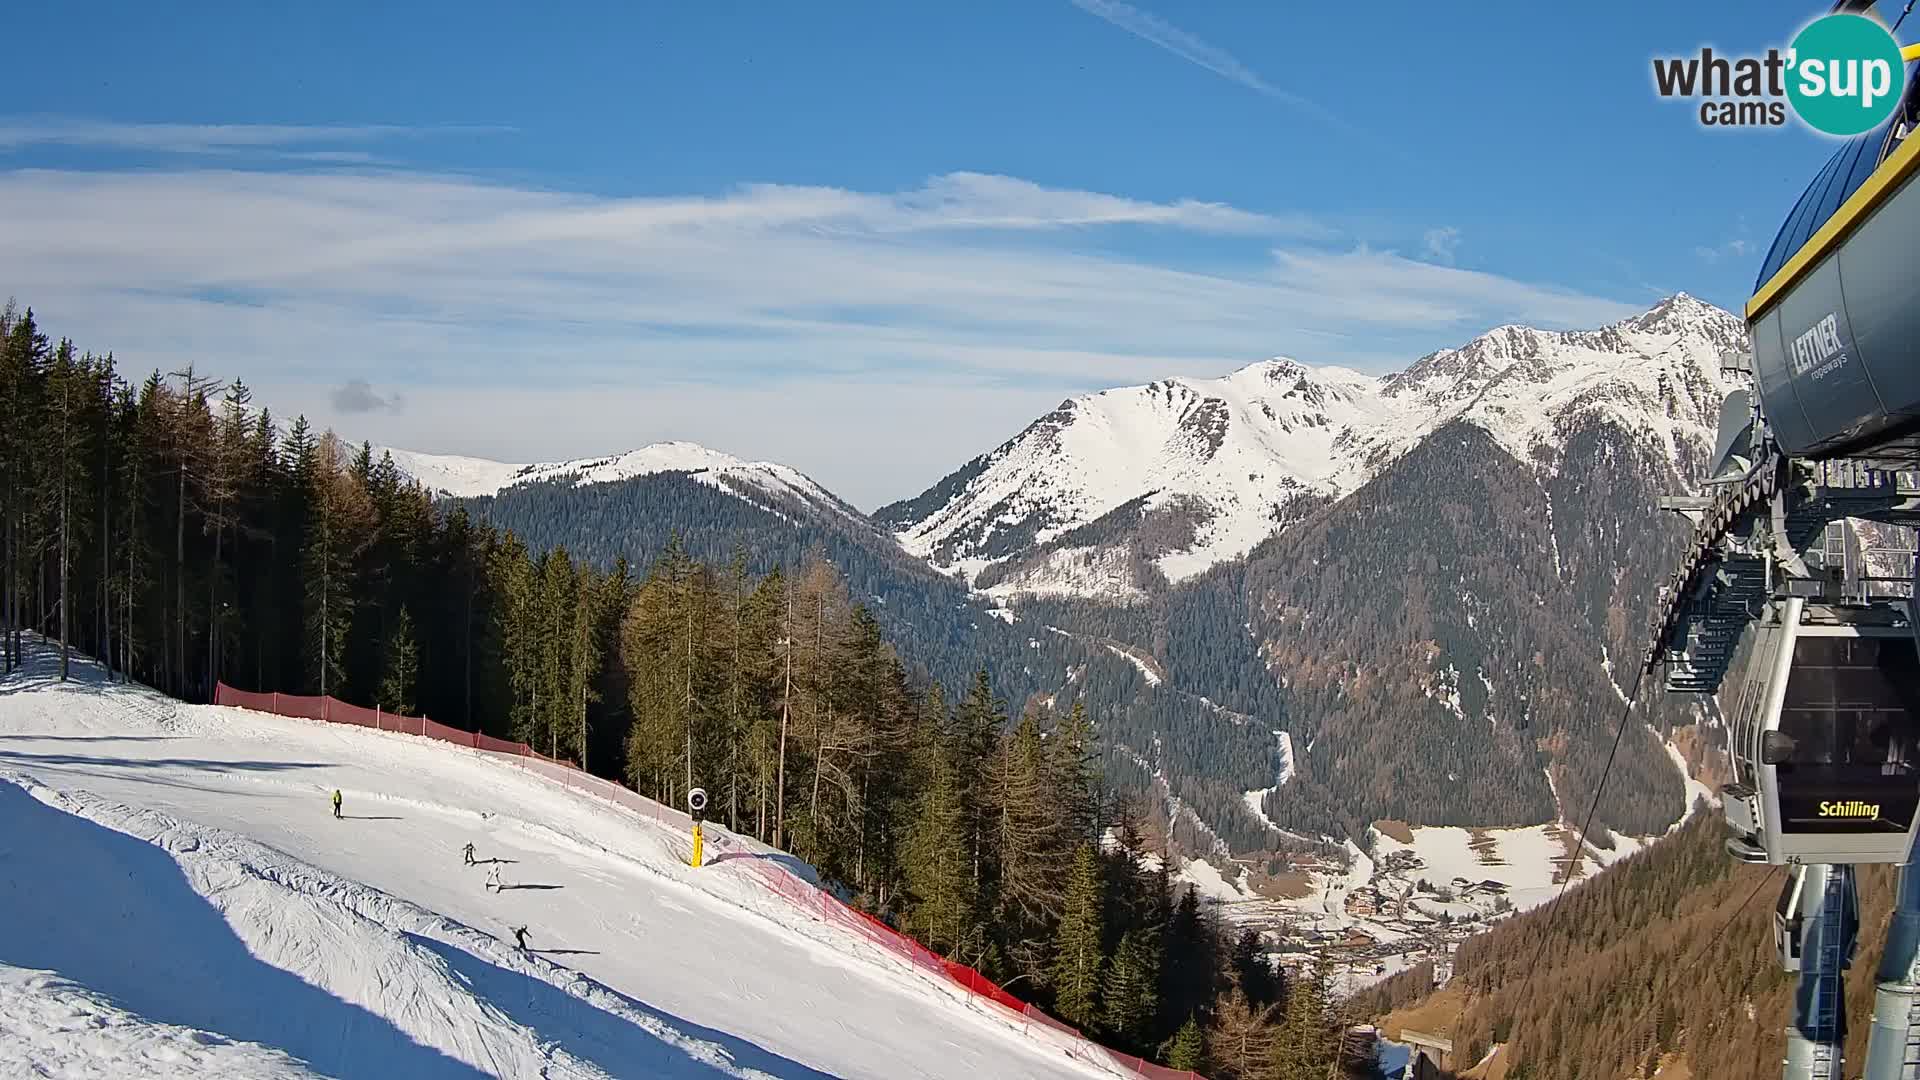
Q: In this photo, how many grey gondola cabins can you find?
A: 2